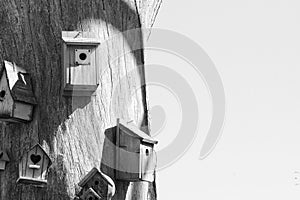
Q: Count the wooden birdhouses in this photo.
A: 6